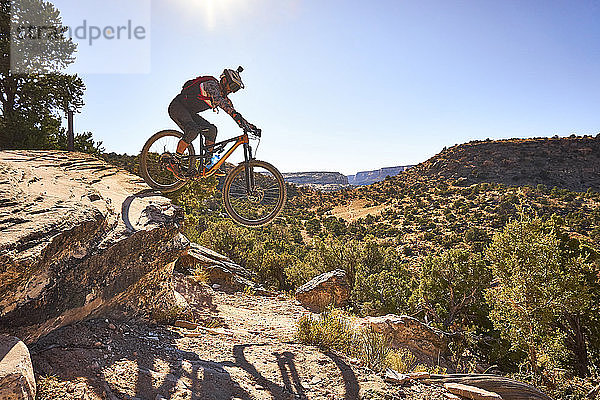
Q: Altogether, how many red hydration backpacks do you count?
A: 1